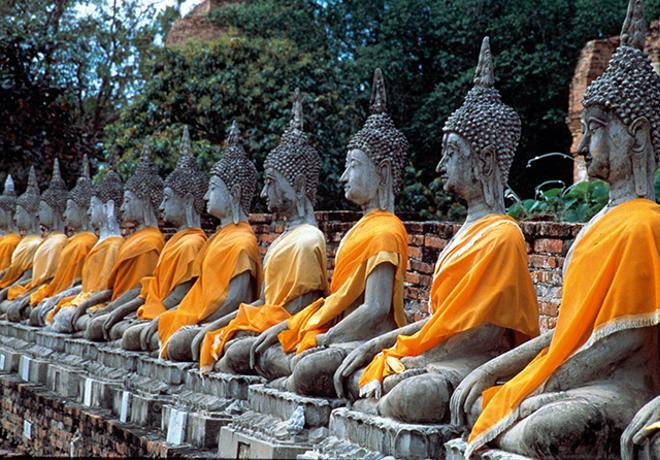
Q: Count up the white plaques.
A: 6